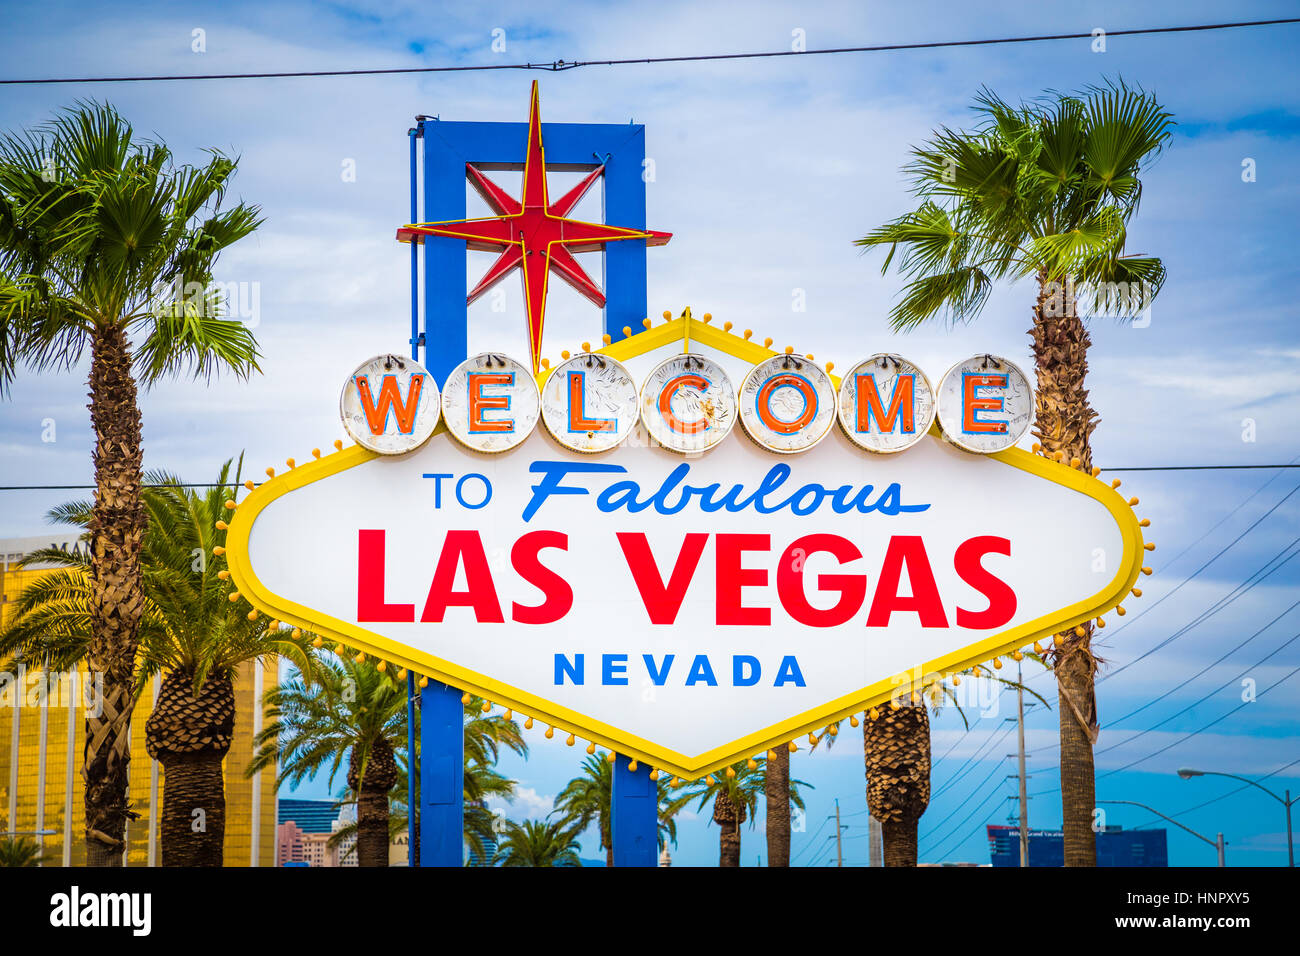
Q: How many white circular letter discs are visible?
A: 7